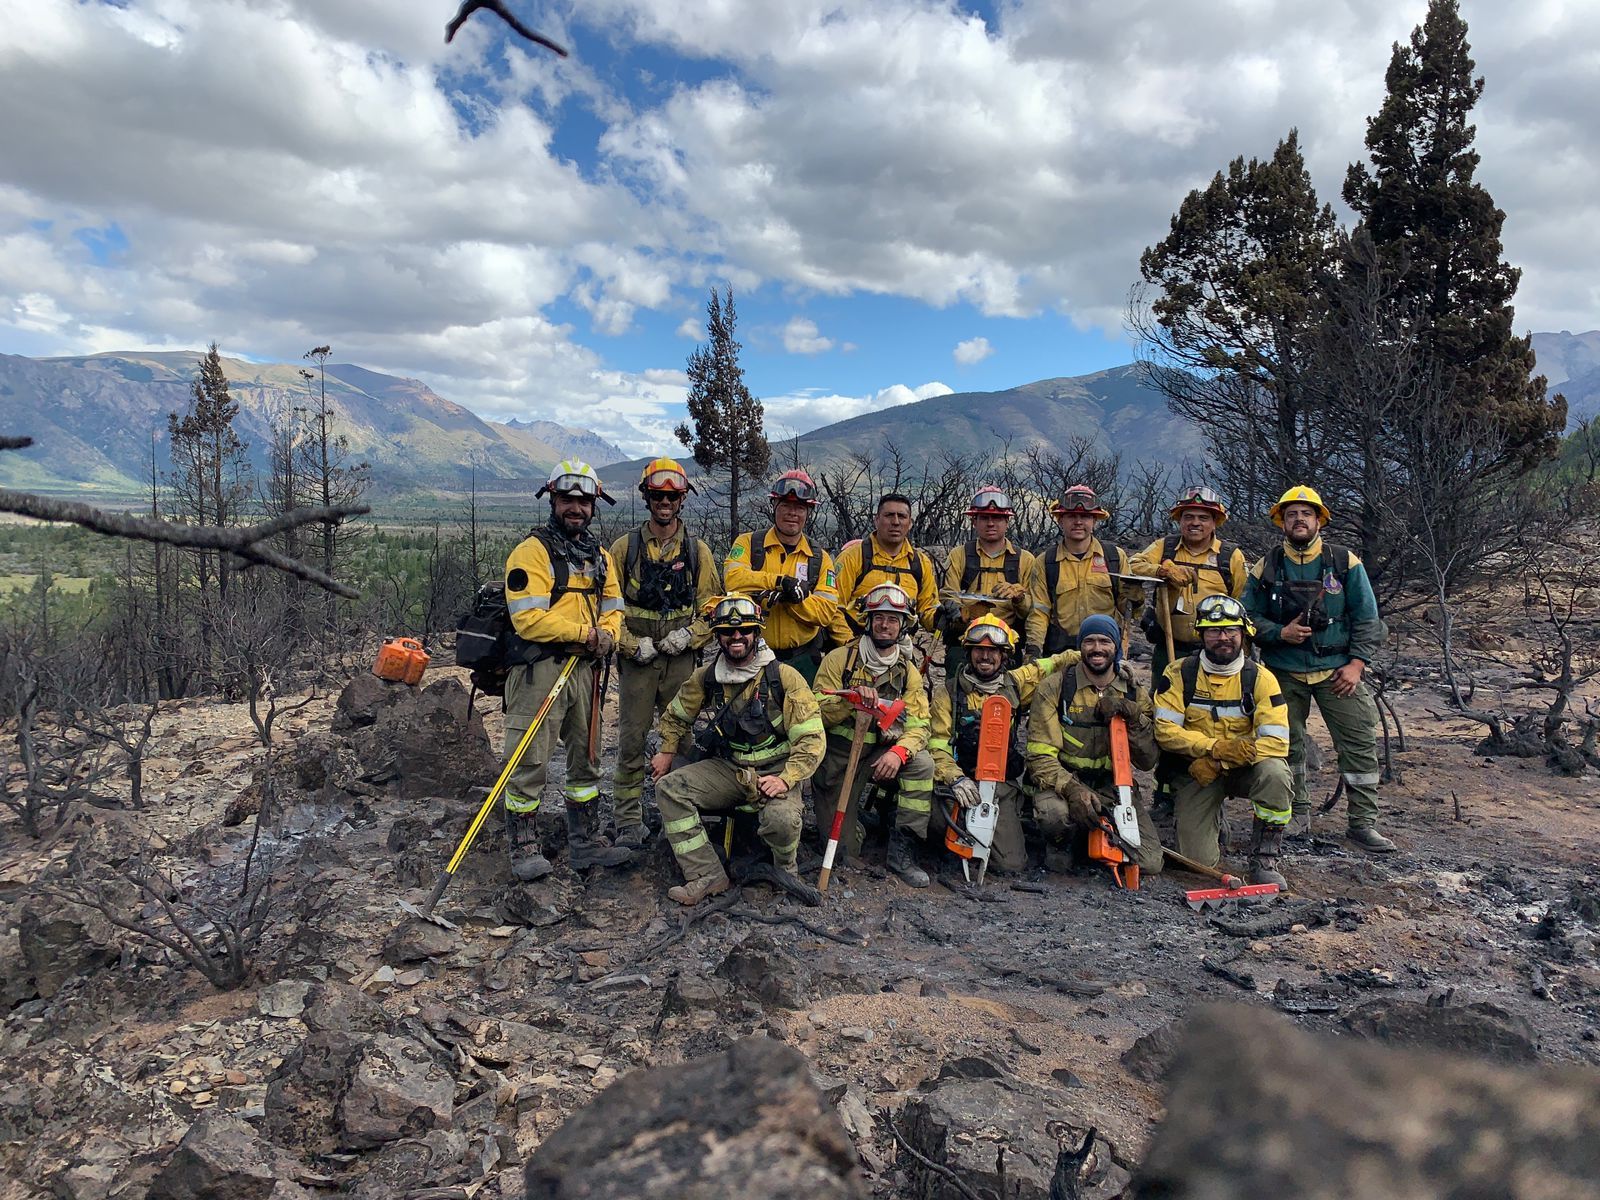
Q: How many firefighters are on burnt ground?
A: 13